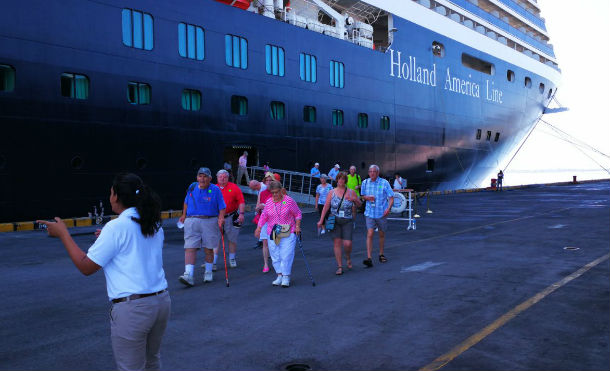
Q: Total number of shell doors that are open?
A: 1